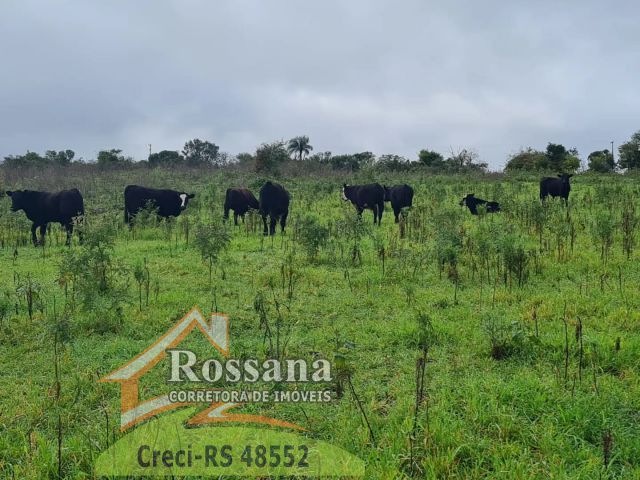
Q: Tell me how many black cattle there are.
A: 8